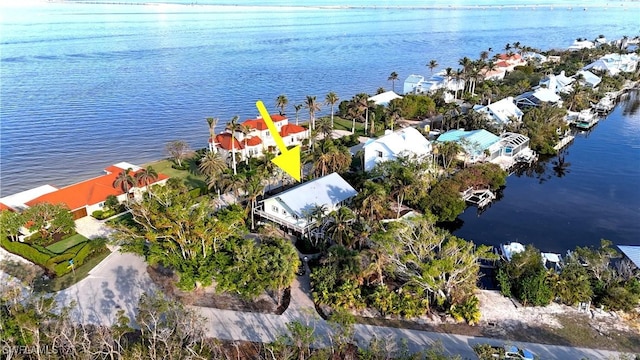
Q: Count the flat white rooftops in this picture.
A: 2